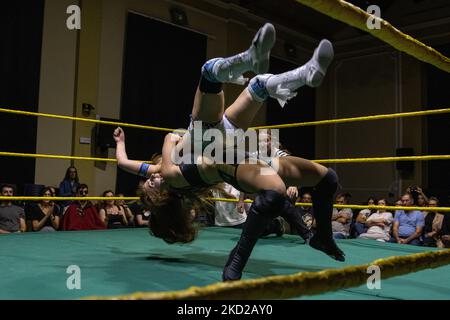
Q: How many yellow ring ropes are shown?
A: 5